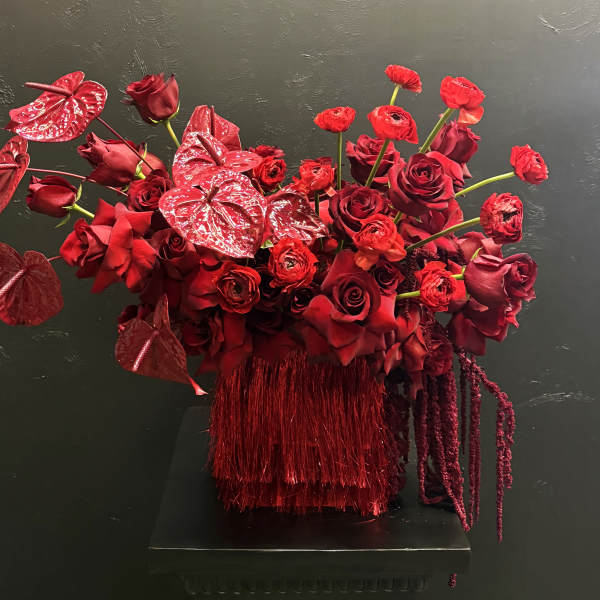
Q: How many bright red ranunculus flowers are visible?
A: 12